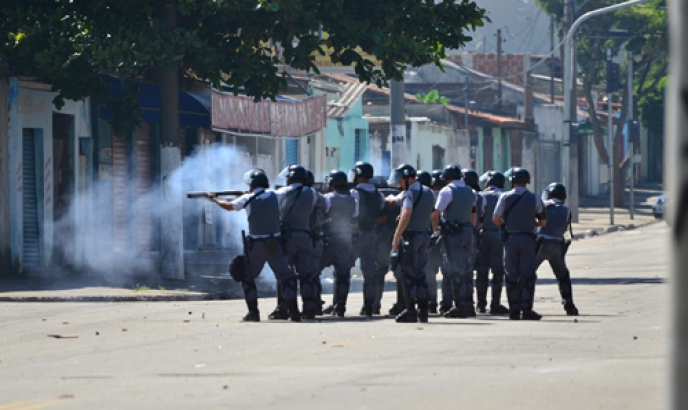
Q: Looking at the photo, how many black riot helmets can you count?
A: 13